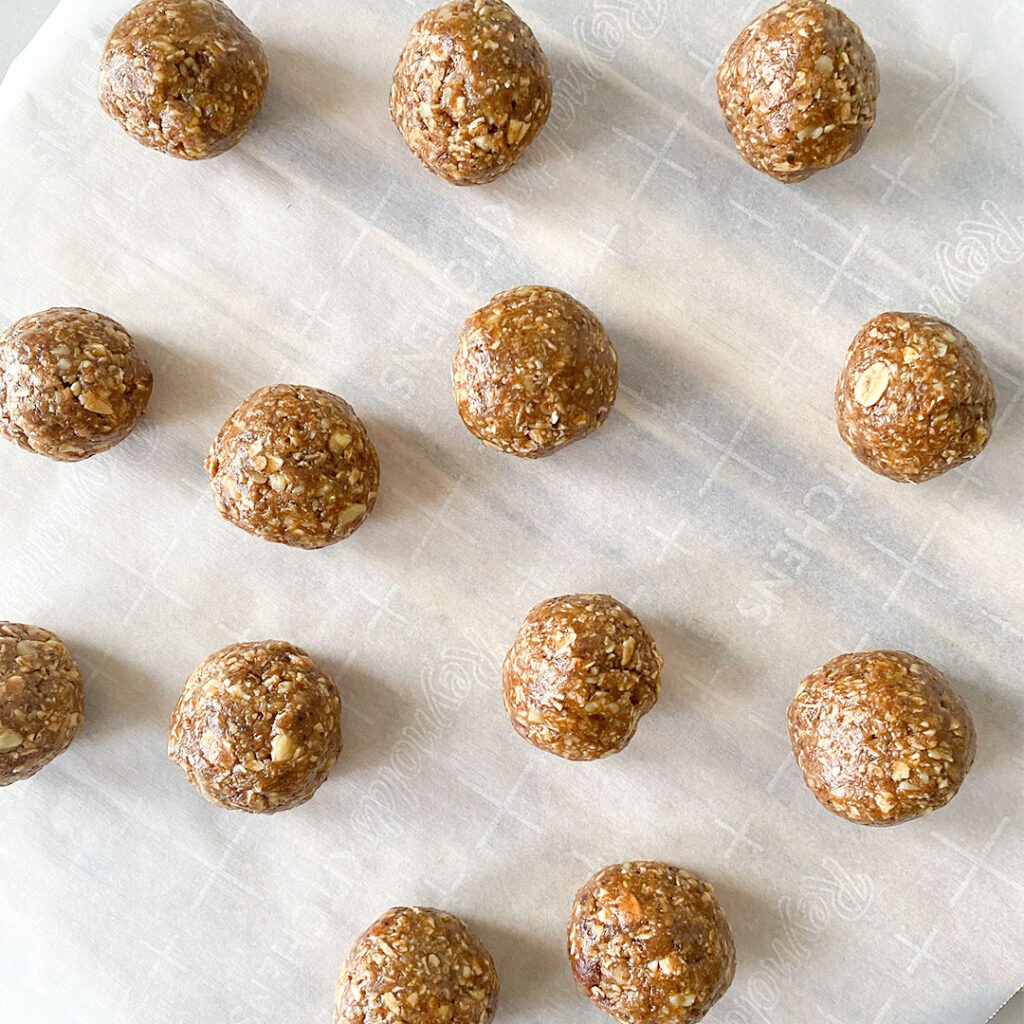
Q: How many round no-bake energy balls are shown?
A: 13